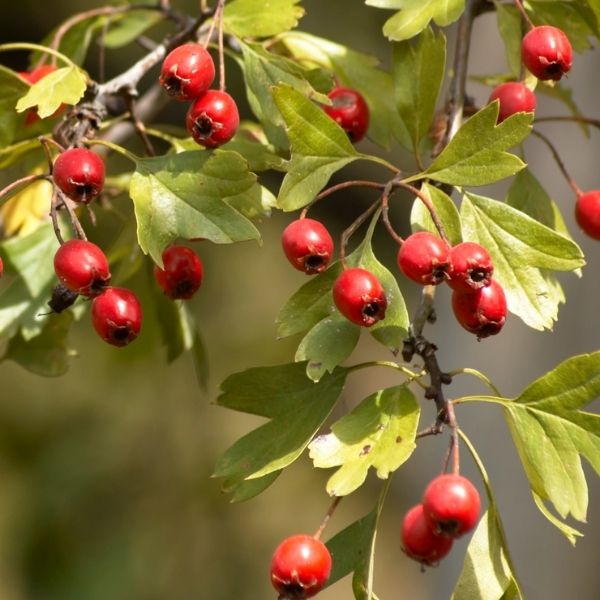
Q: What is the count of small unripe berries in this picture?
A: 0